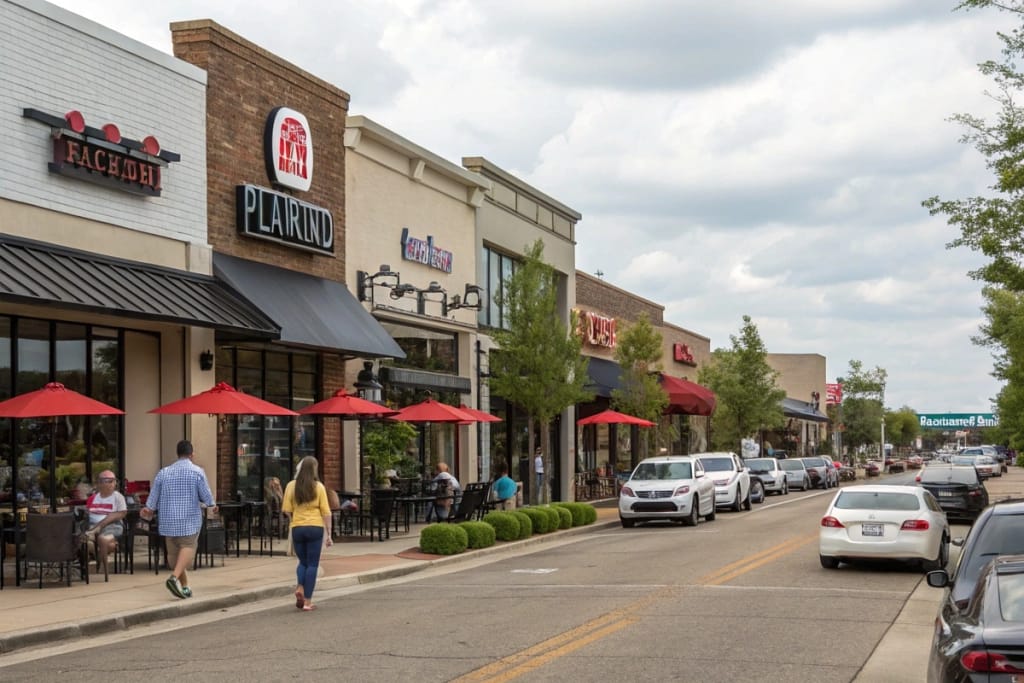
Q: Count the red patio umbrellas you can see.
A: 6